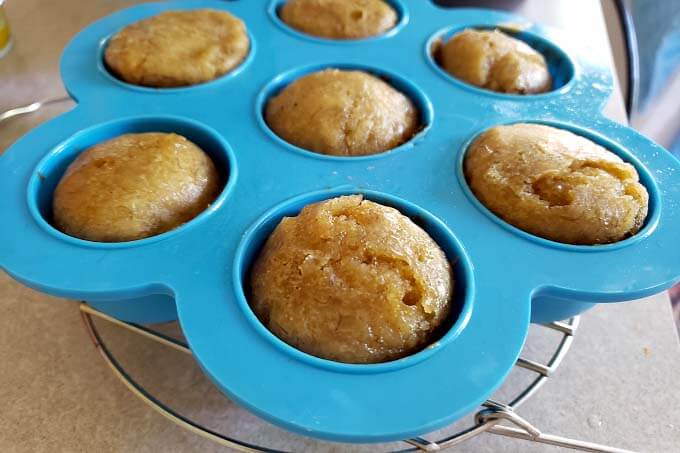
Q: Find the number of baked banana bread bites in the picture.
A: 7